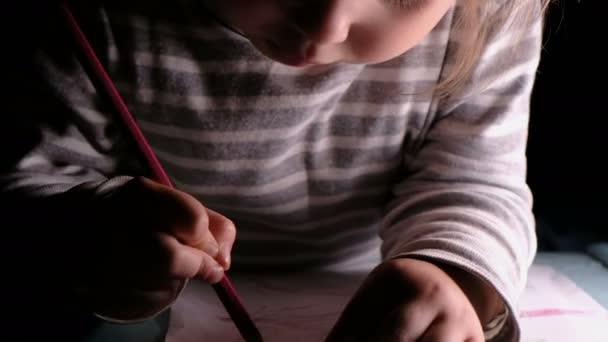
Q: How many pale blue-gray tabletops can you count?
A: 1